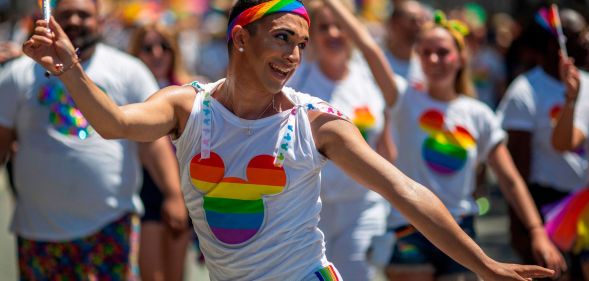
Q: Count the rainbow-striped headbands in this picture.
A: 1